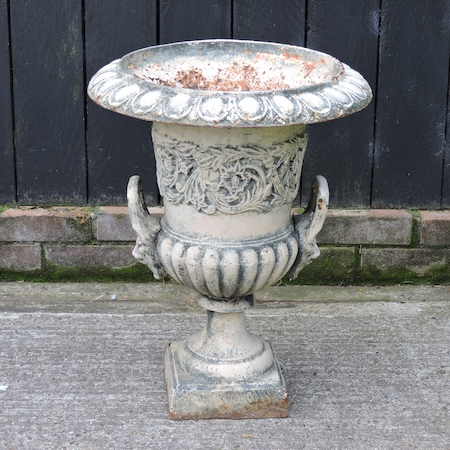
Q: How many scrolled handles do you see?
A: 2